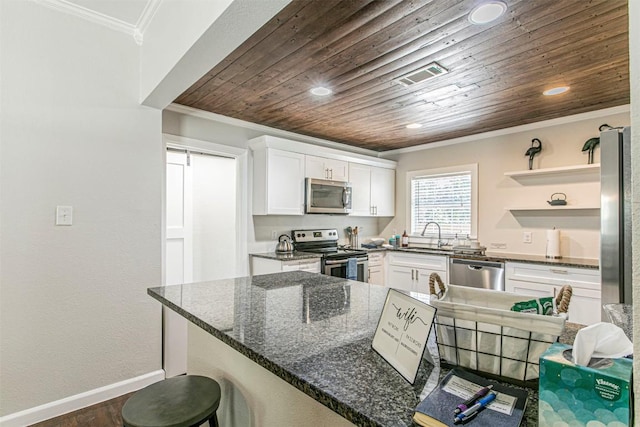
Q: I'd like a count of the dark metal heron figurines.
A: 2